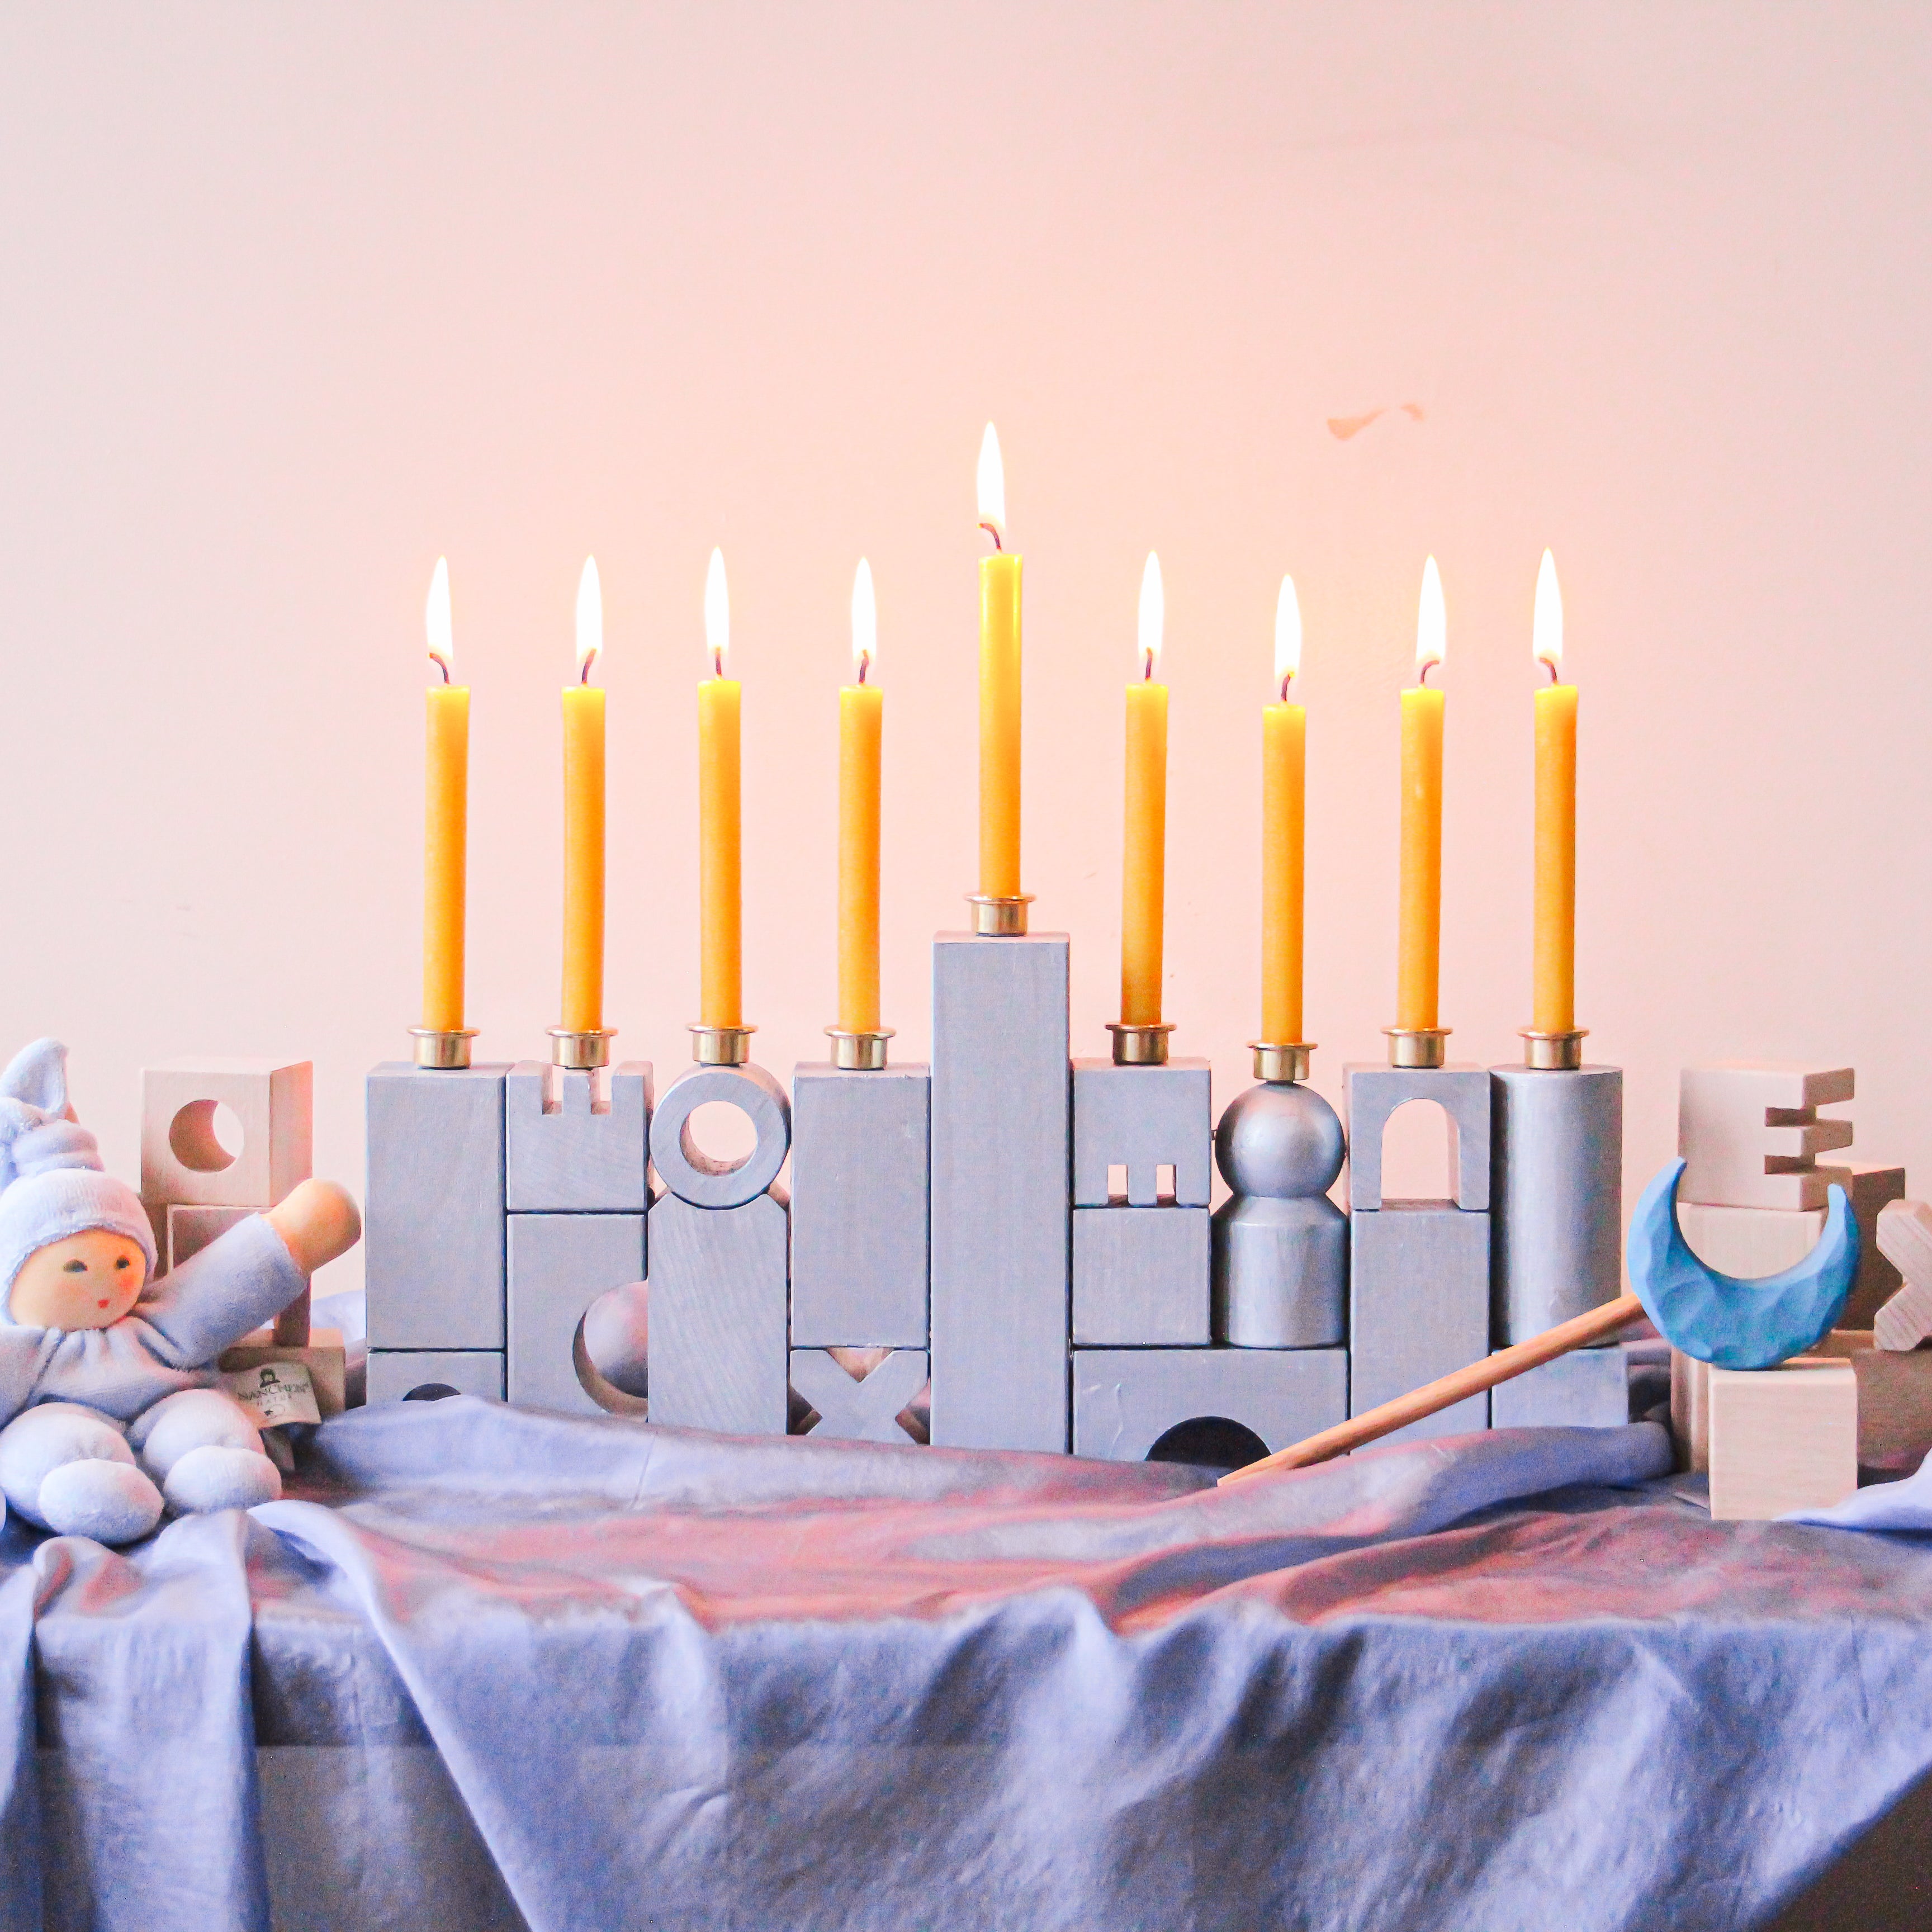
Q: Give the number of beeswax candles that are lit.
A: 9